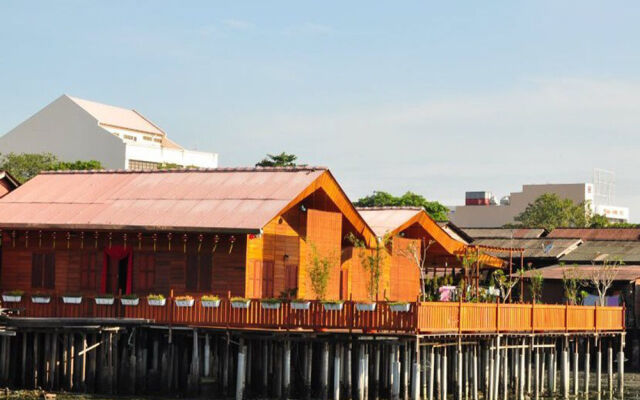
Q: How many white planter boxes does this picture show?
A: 14